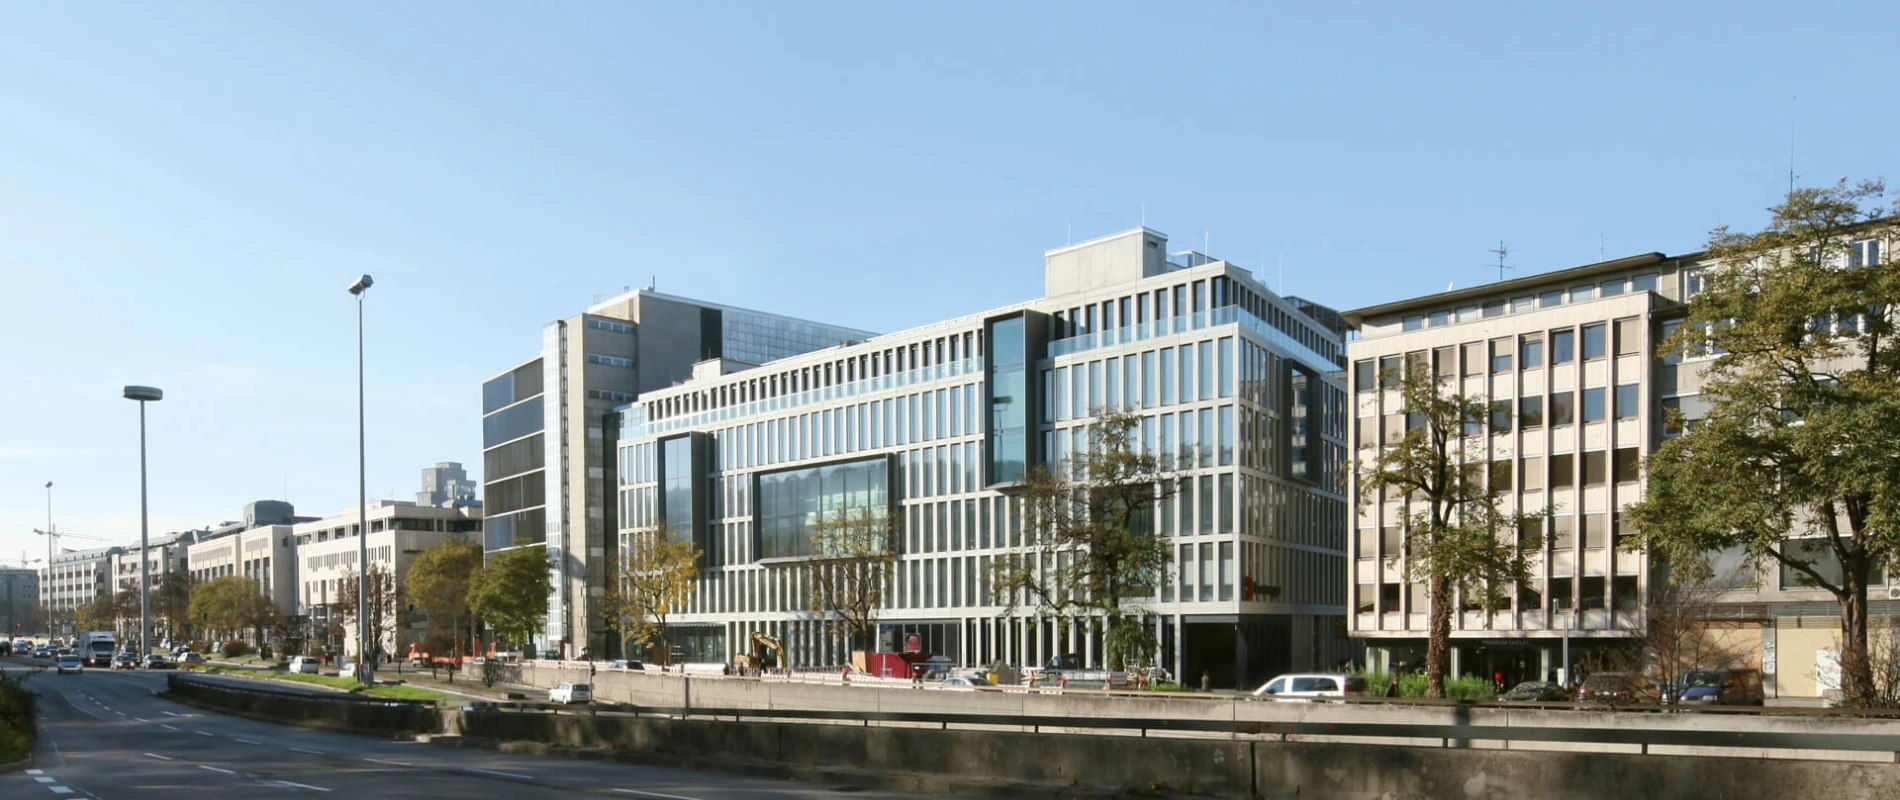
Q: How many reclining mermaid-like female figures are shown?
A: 0